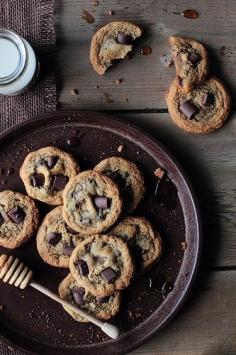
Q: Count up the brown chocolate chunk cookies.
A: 11